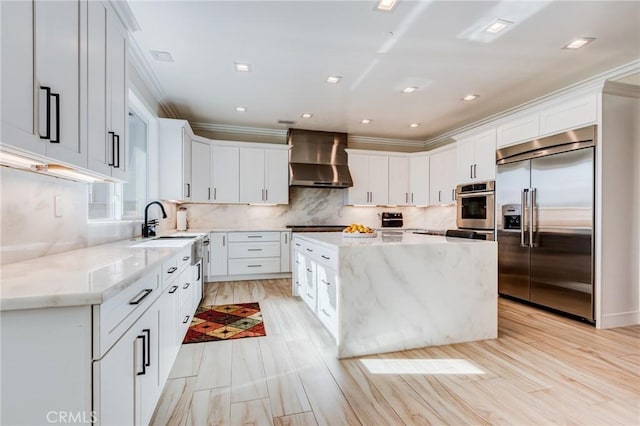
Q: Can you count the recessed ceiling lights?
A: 11